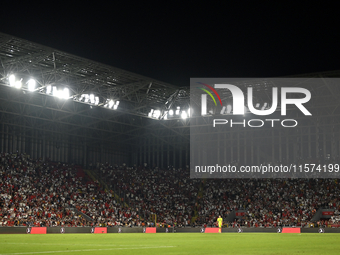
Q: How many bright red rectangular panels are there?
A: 5